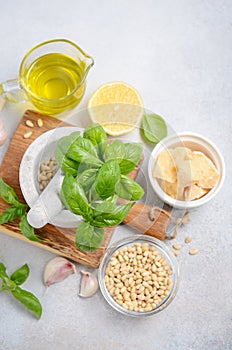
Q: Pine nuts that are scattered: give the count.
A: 7